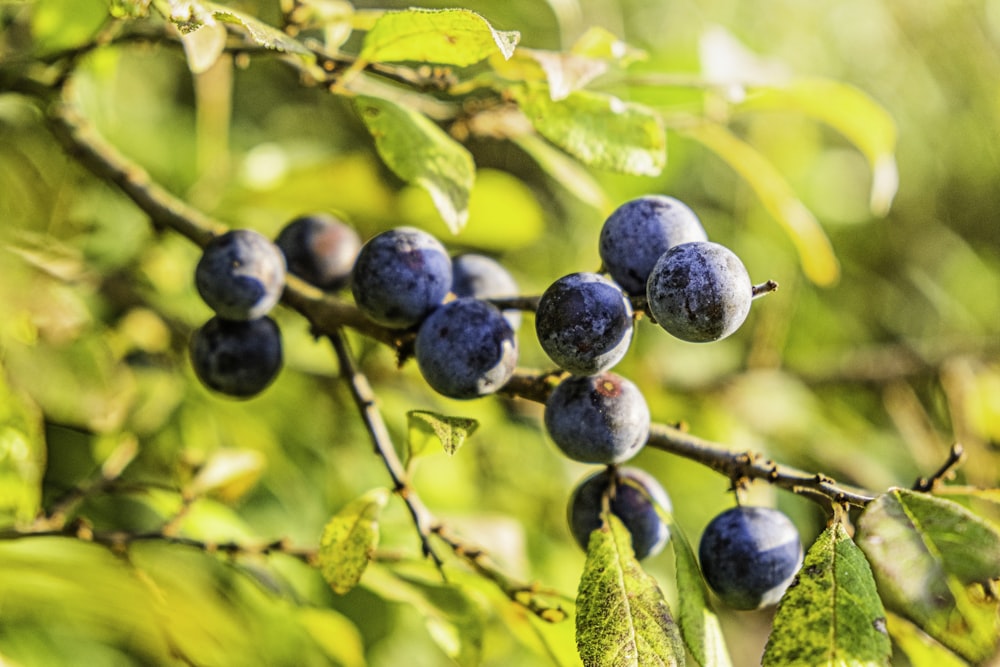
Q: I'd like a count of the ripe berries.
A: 12